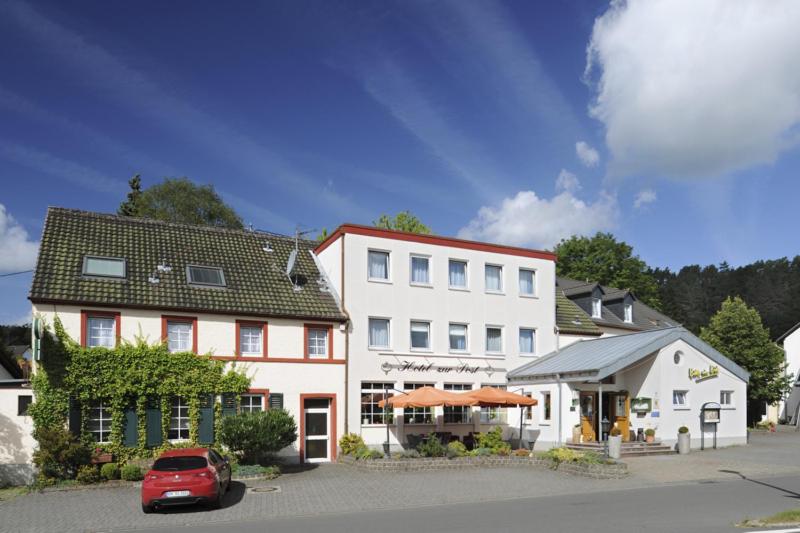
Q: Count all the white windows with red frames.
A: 5